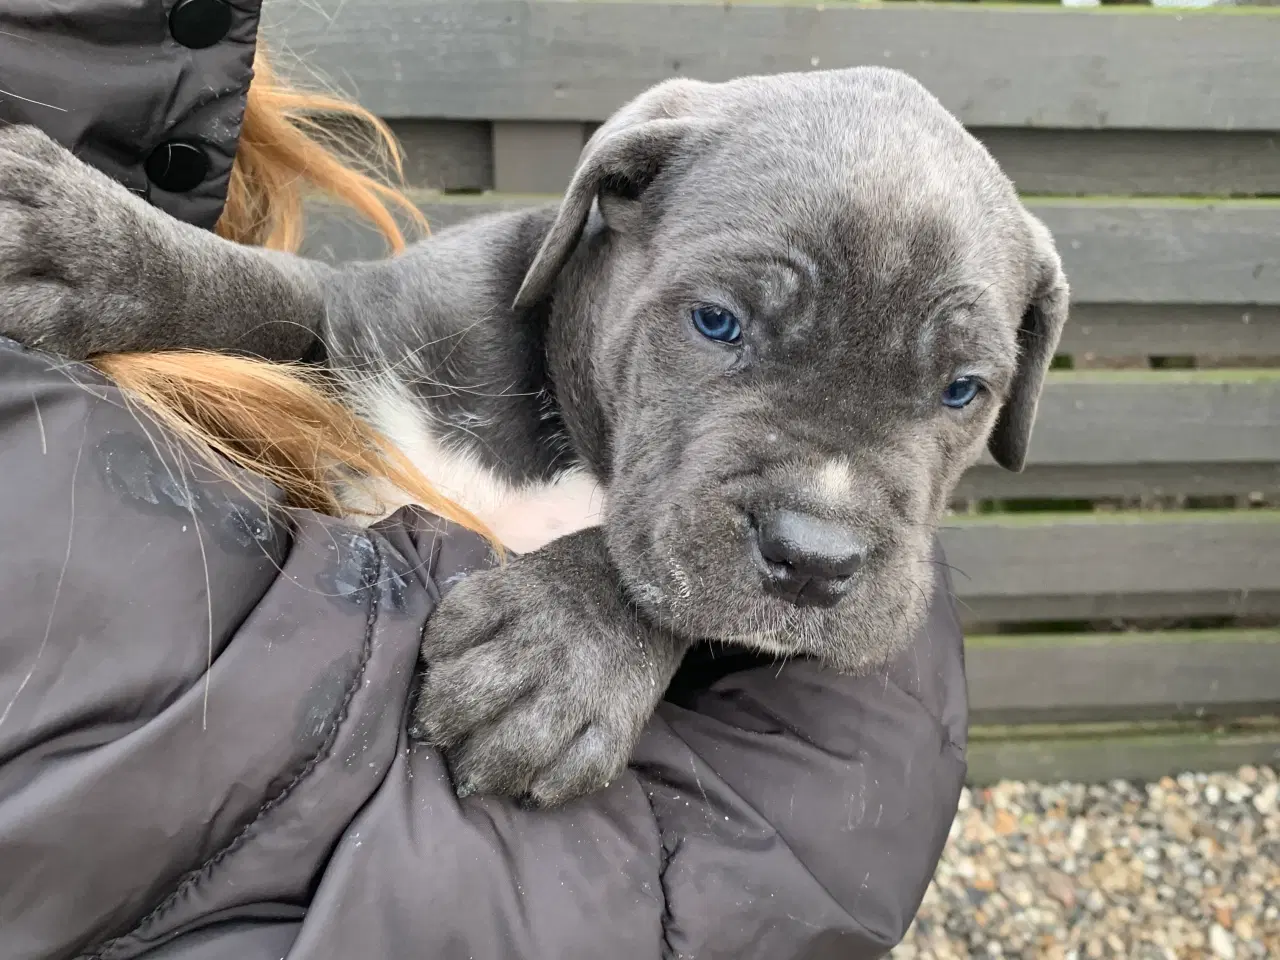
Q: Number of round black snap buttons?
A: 2